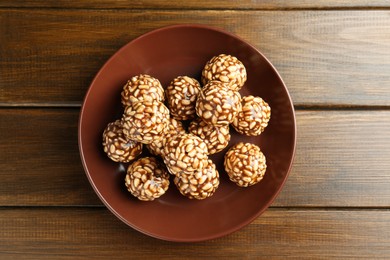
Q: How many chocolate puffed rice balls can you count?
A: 13